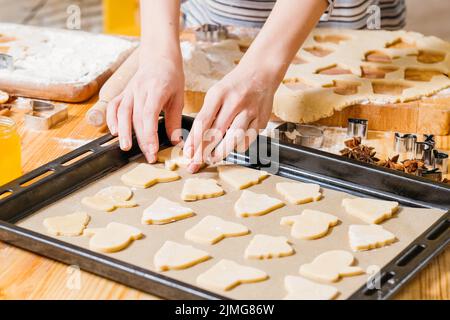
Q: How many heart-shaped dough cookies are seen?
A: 0